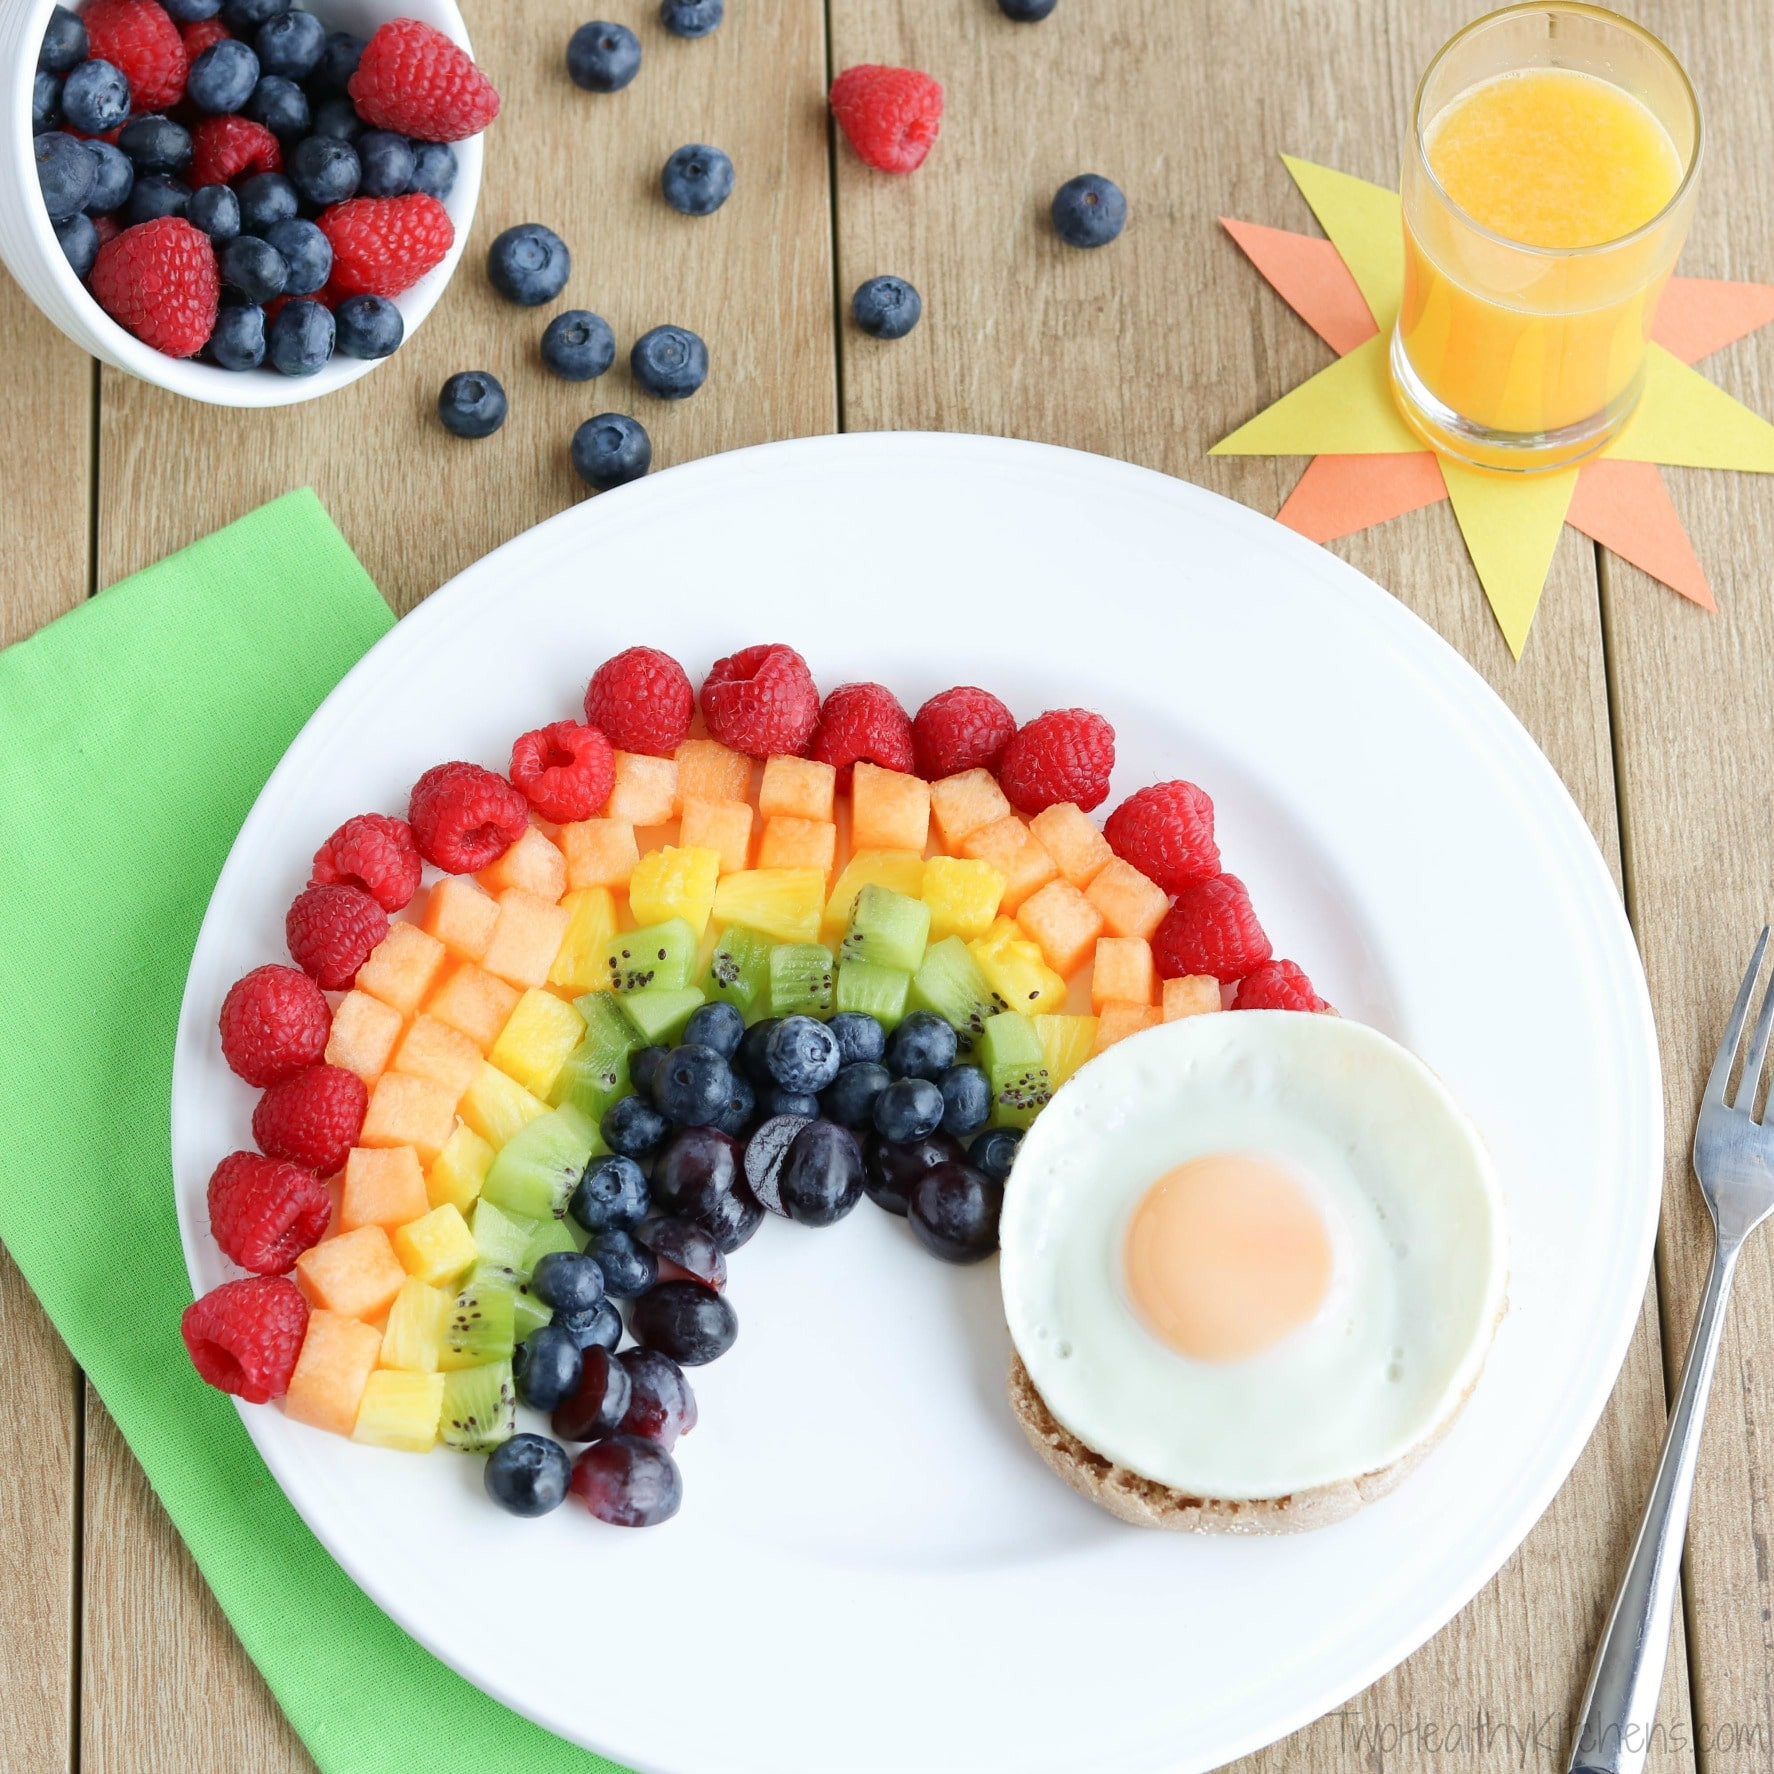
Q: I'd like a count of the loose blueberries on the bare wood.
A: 11